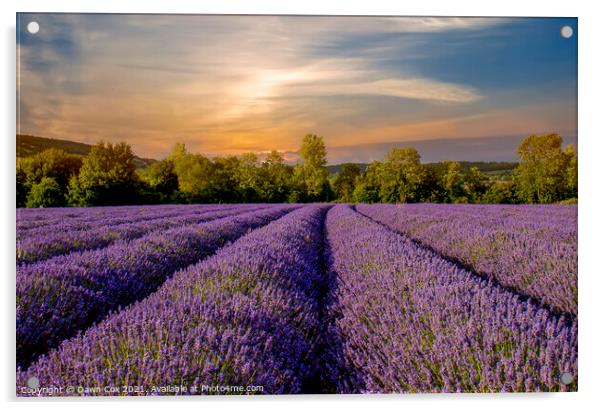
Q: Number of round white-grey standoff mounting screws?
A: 4